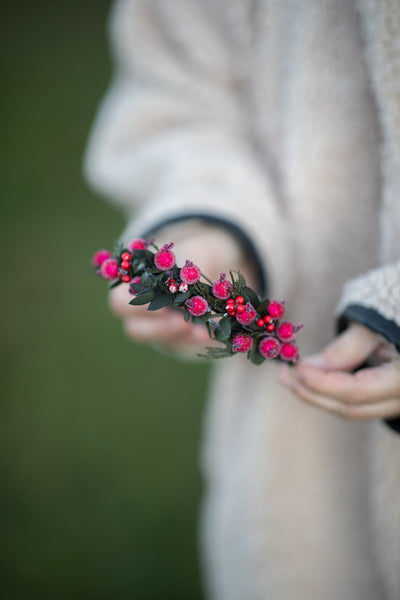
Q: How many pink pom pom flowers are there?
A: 14